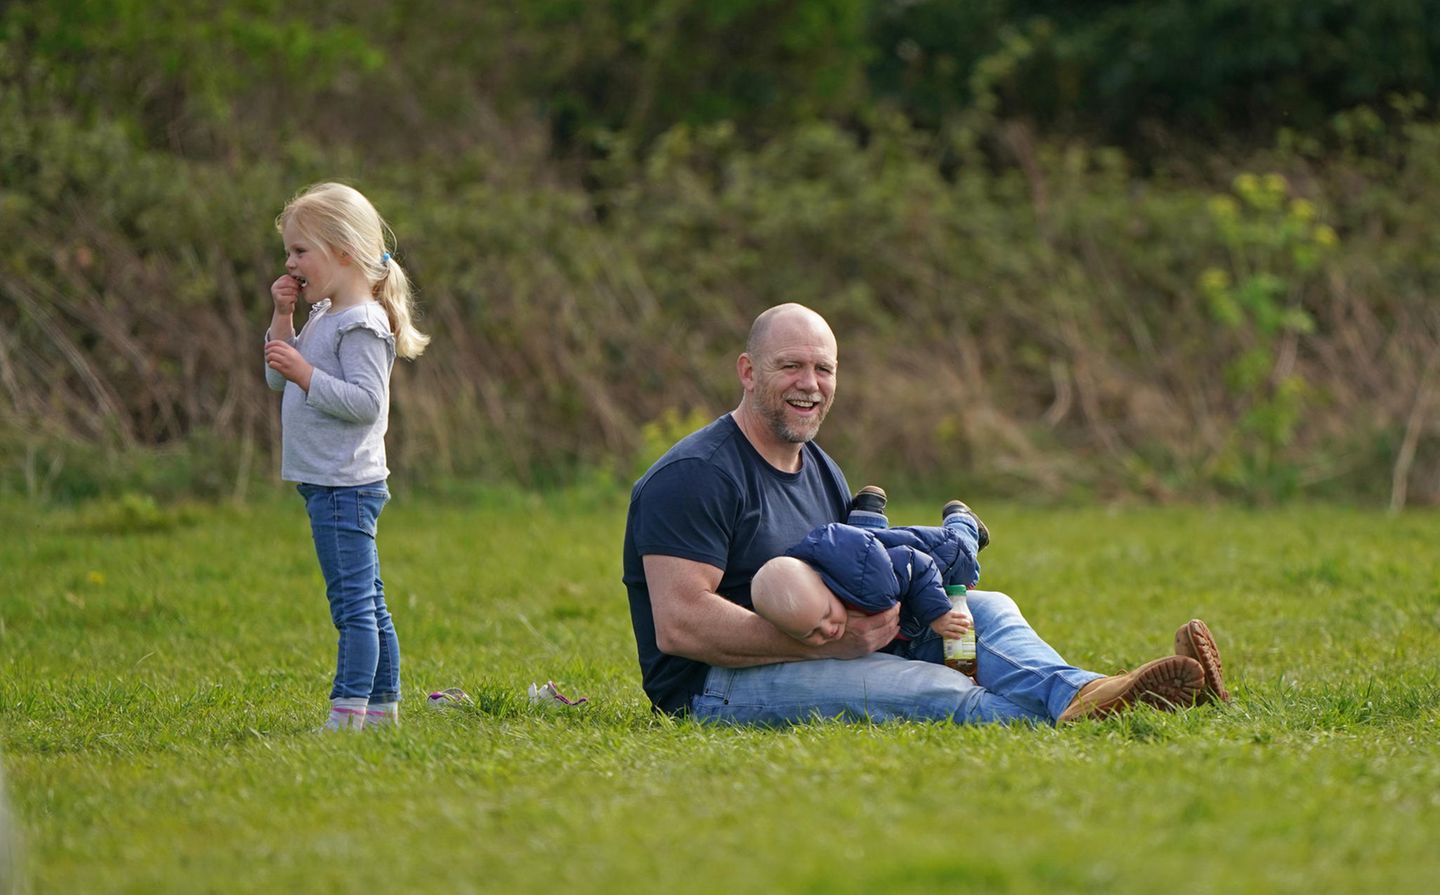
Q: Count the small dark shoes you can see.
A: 2